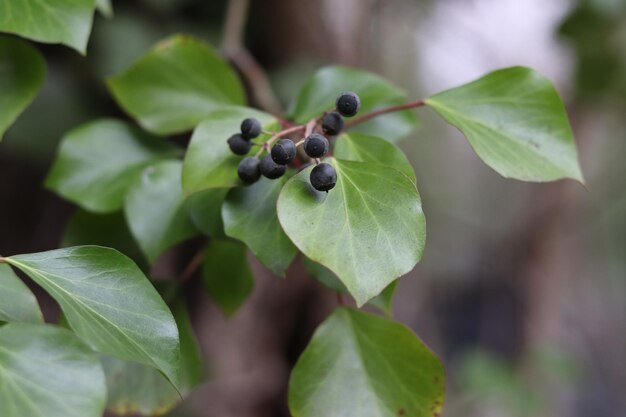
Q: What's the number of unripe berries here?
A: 0